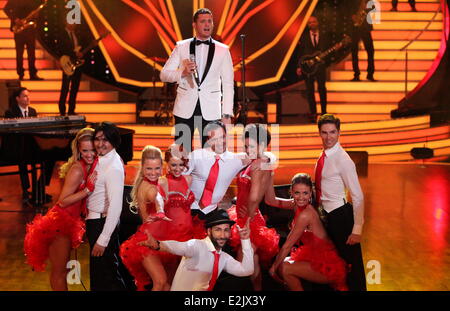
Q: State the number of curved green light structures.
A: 0